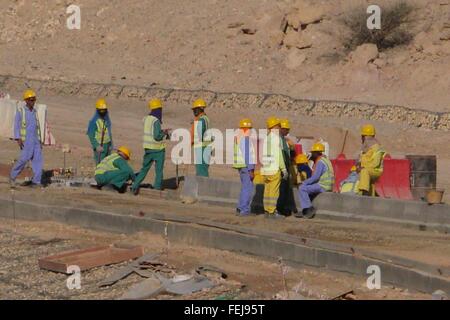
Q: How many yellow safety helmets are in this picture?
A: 11